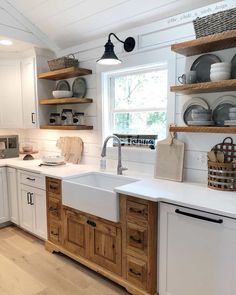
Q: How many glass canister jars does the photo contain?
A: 3